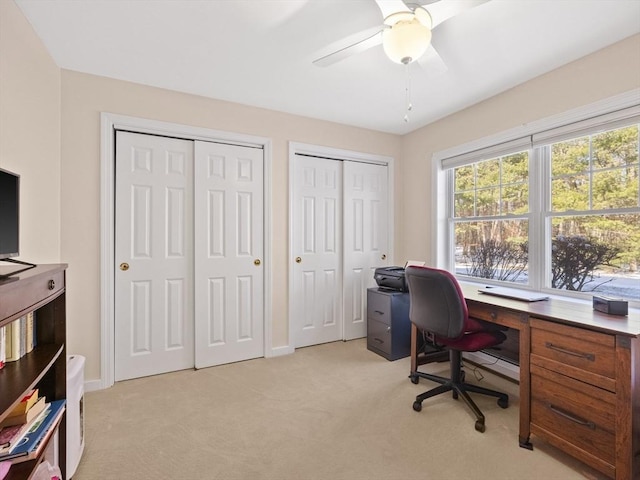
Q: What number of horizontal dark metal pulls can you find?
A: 4